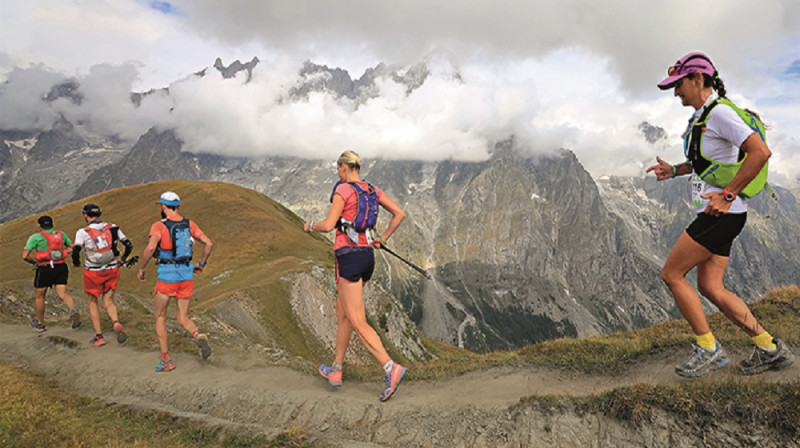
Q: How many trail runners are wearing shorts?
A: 5